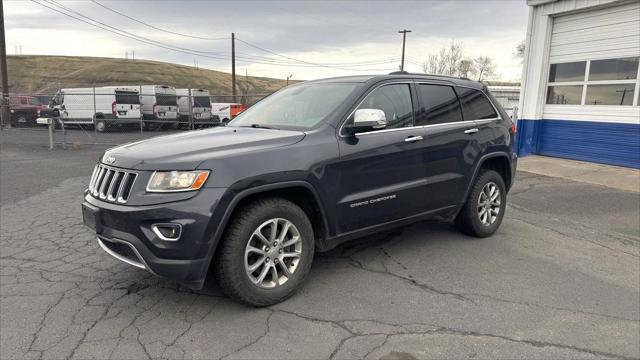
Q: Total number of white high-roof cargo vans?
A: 3